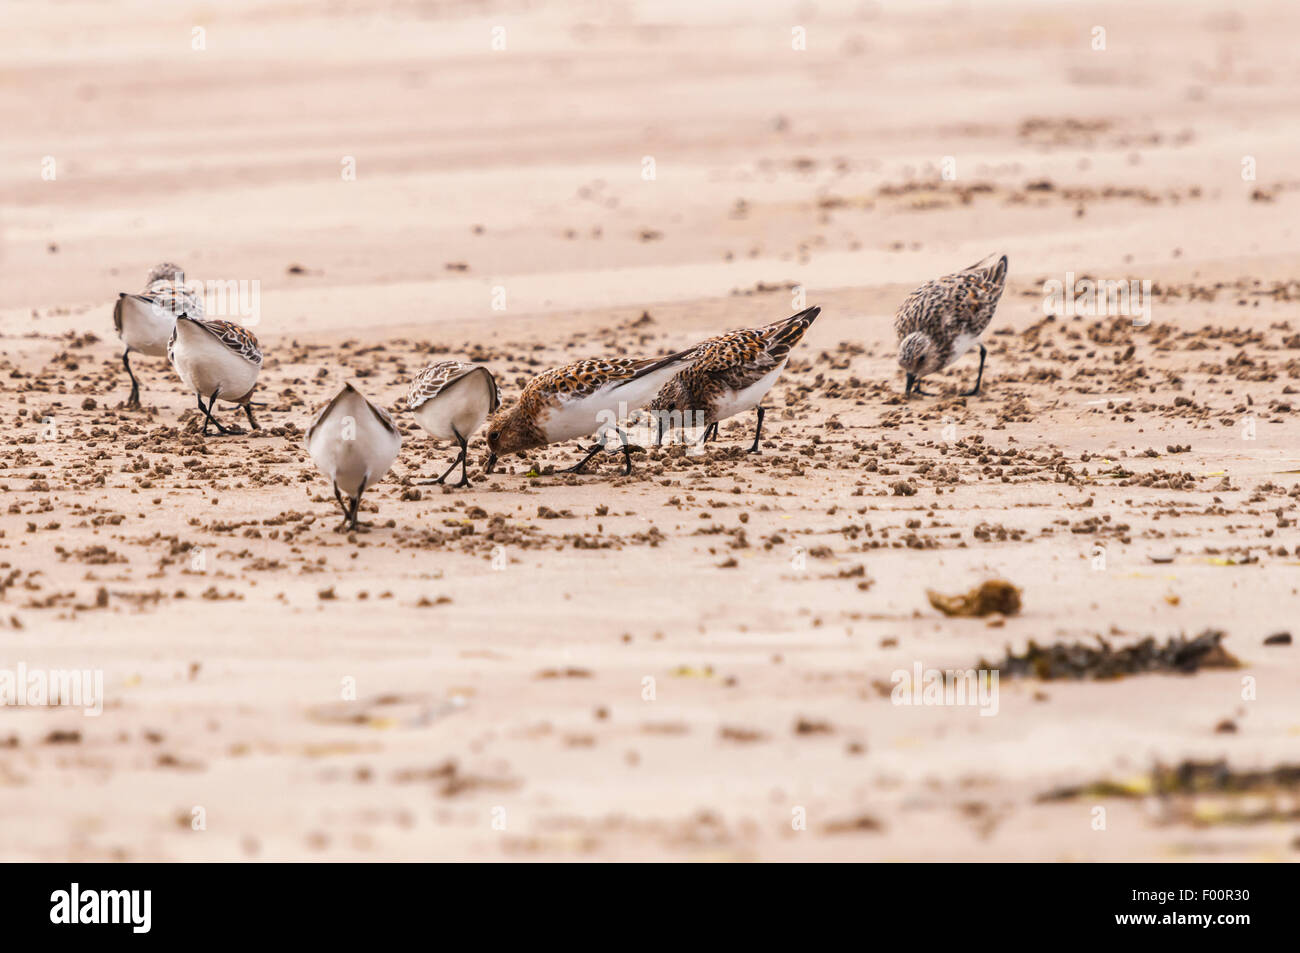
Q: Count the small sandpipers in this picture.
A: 7